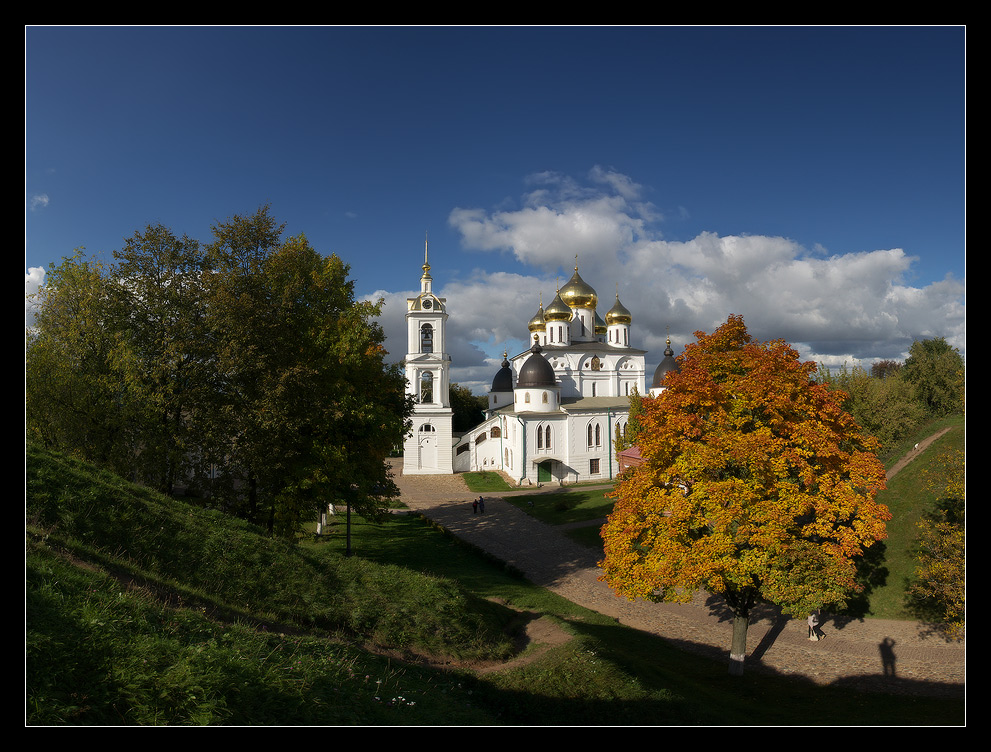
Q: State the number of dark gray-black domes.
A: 3